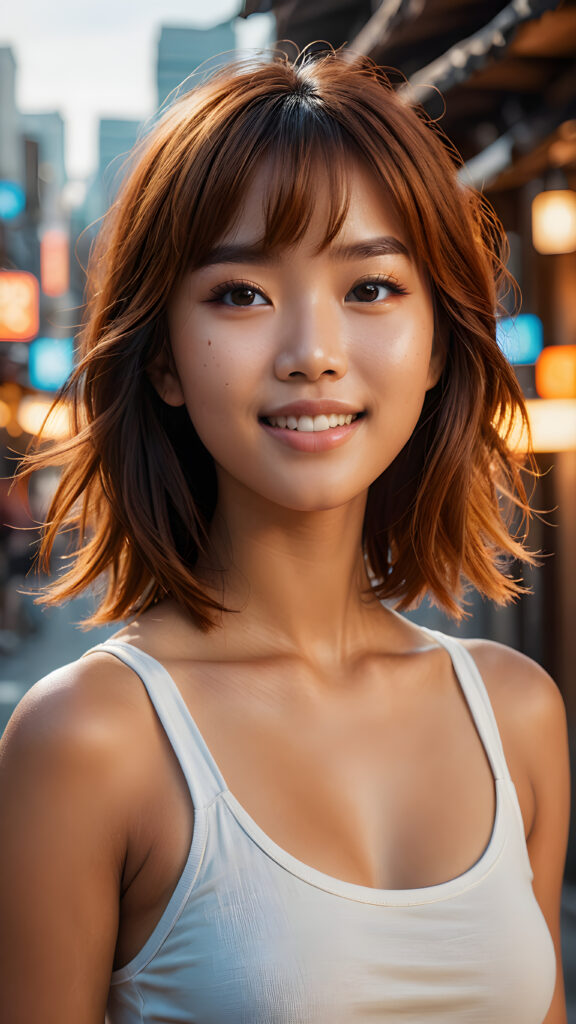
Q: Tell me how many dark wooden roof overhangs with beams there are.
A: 1